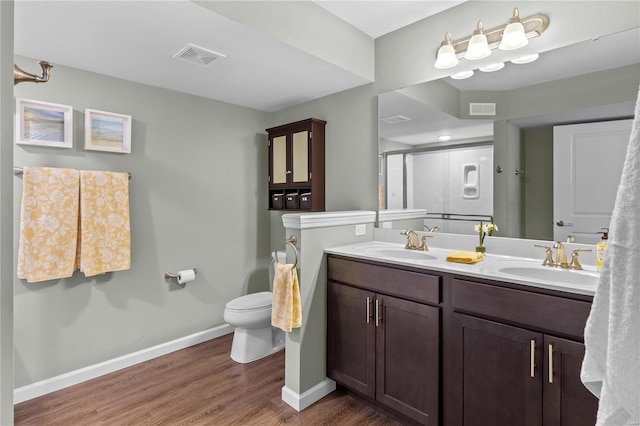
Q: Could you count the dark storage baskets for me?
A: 3